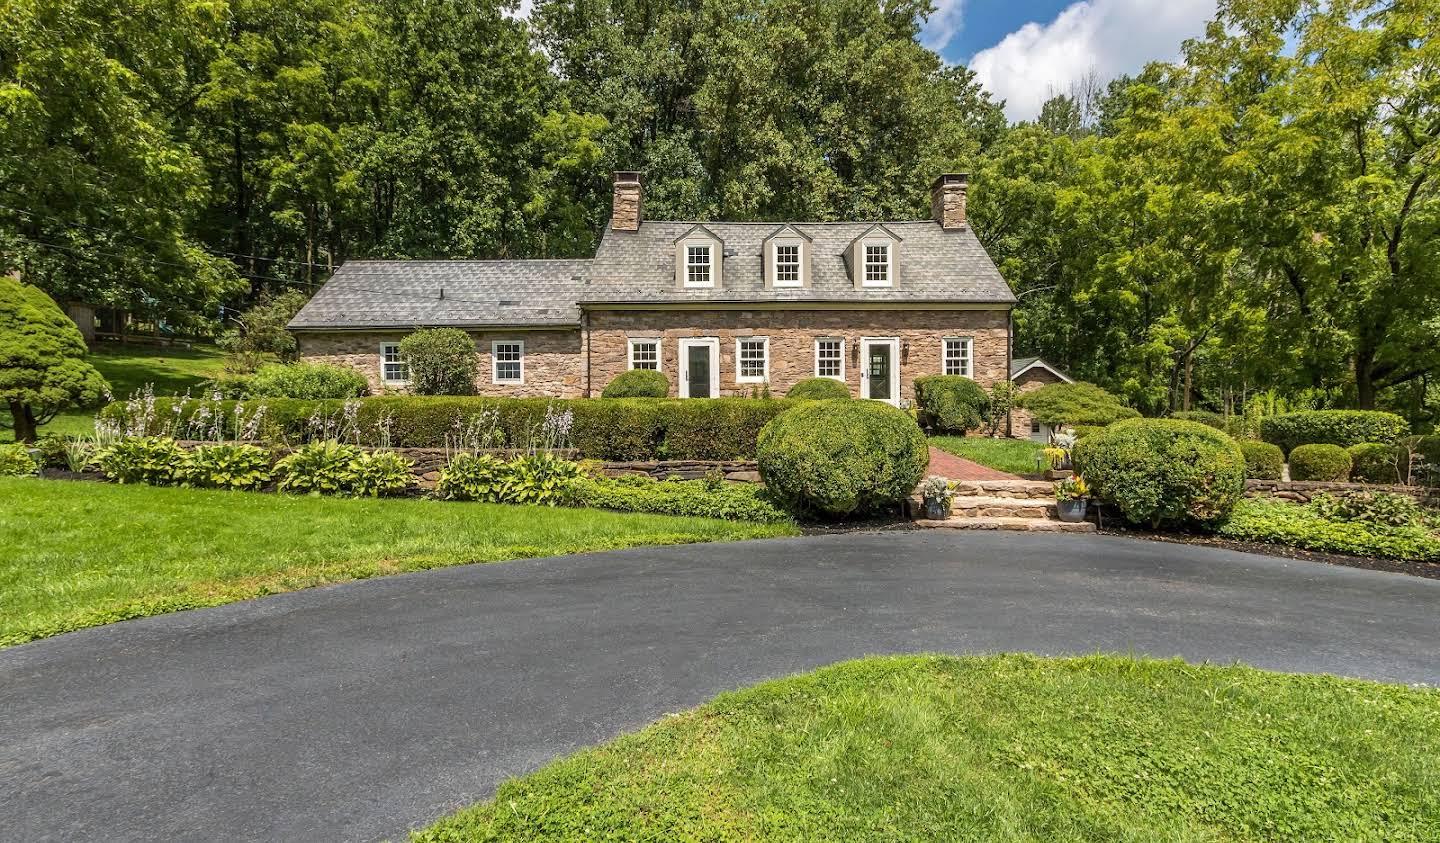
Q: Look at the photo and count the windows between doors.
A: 2